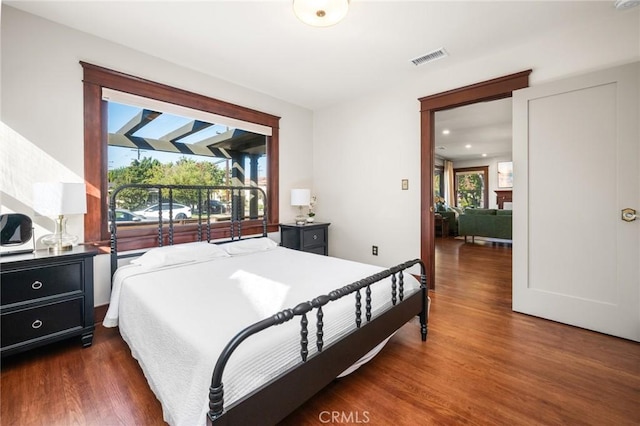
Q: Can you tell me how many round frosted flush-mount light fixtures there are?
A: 1